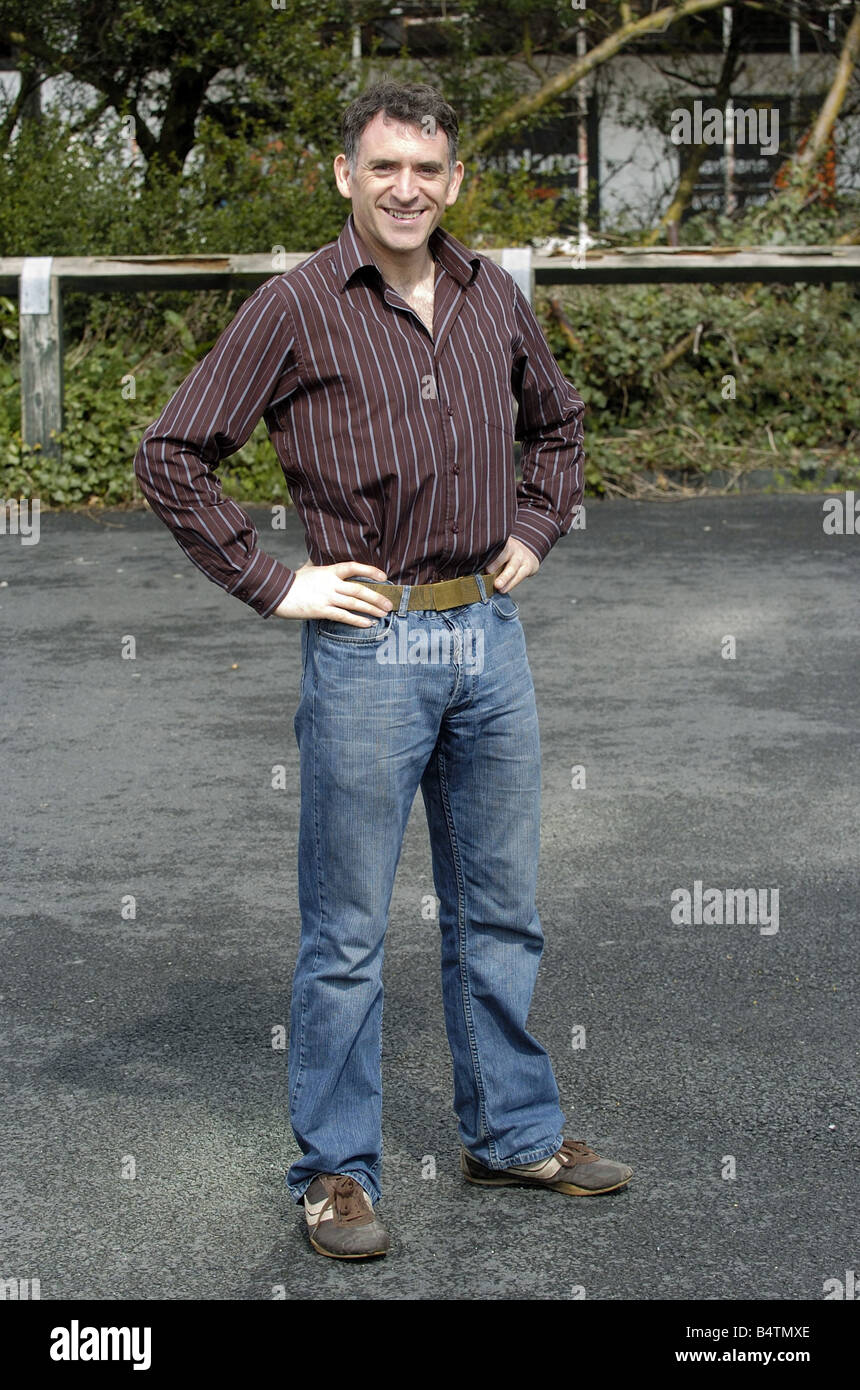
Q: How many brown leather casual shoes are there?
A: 2